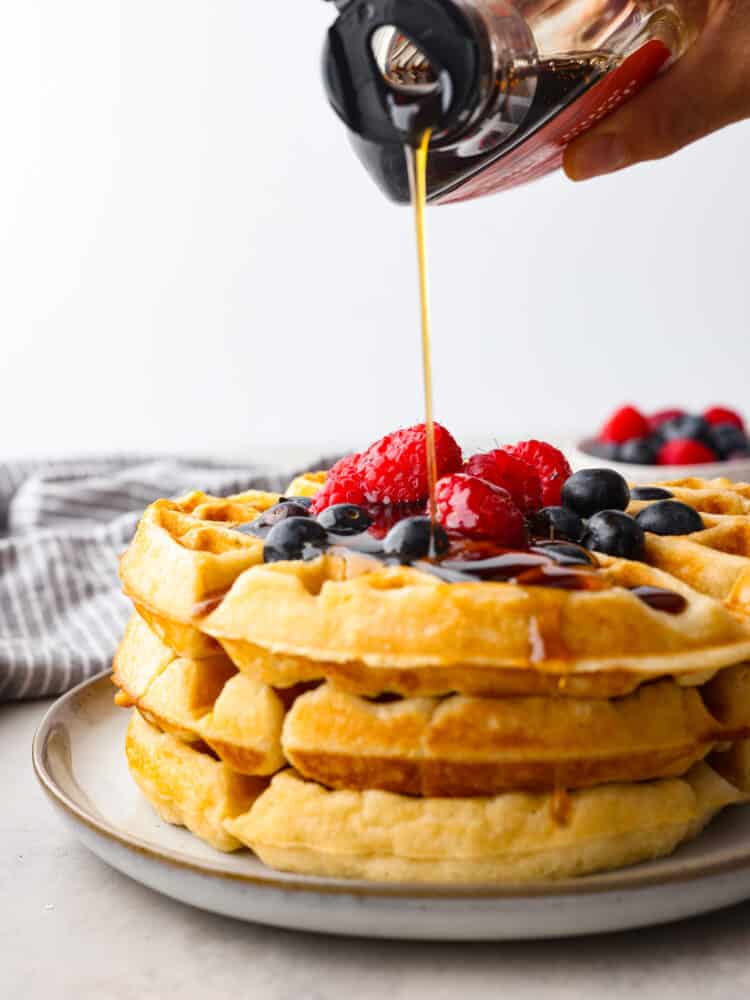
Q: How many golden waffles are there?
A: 3